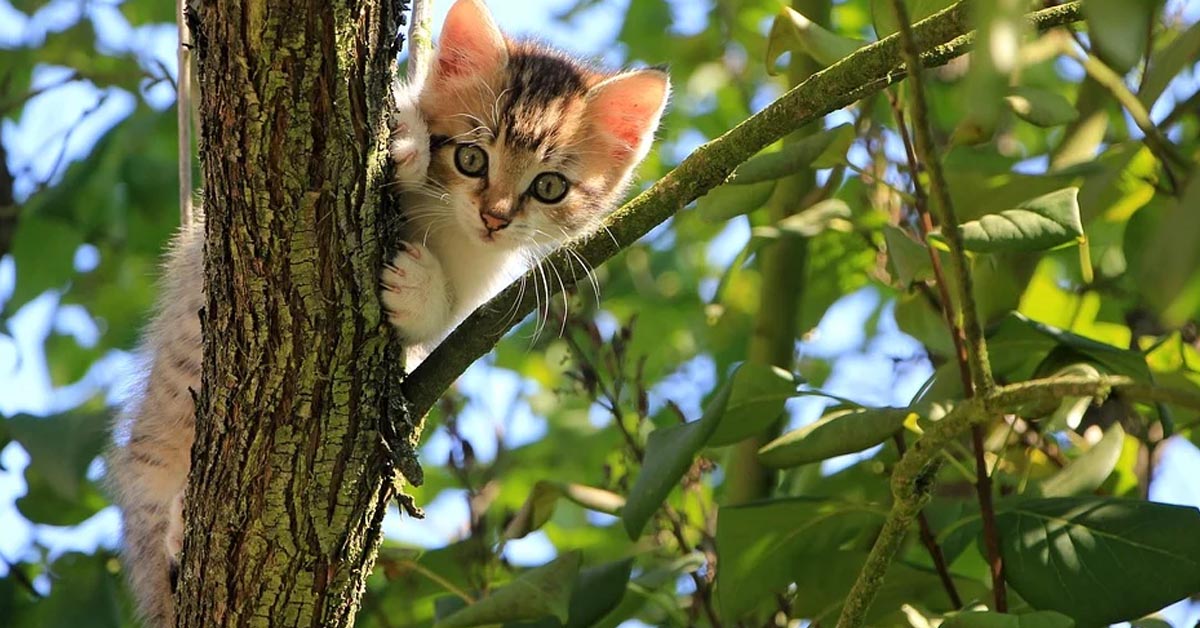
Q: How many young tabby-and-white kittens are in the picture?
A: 1